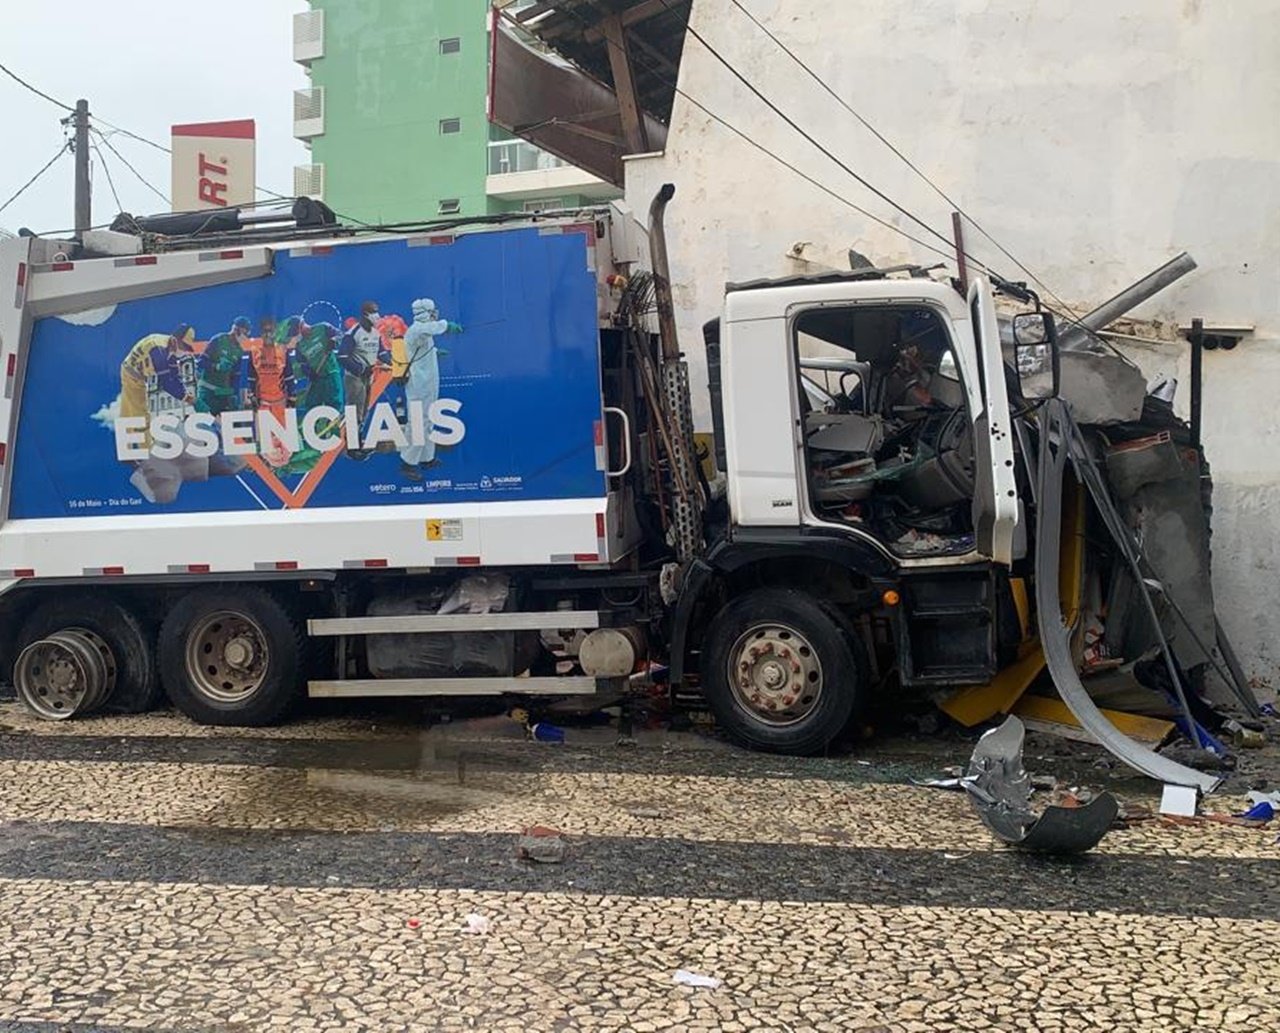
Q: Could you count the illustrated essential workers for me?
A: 6